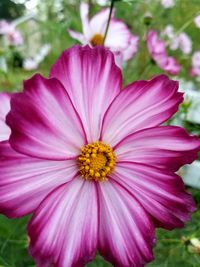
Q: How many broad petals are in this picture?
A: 8